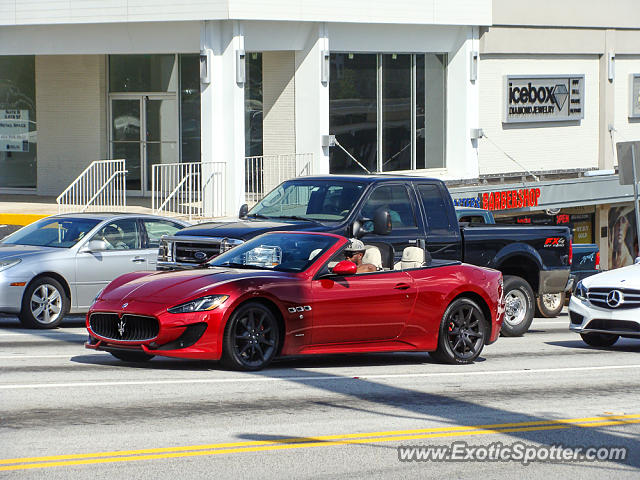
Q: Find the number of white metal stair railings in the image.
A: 3